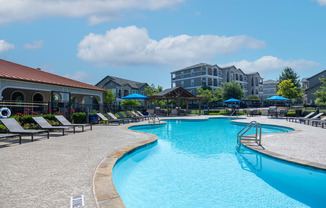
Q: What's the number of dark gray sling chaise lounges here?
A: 13